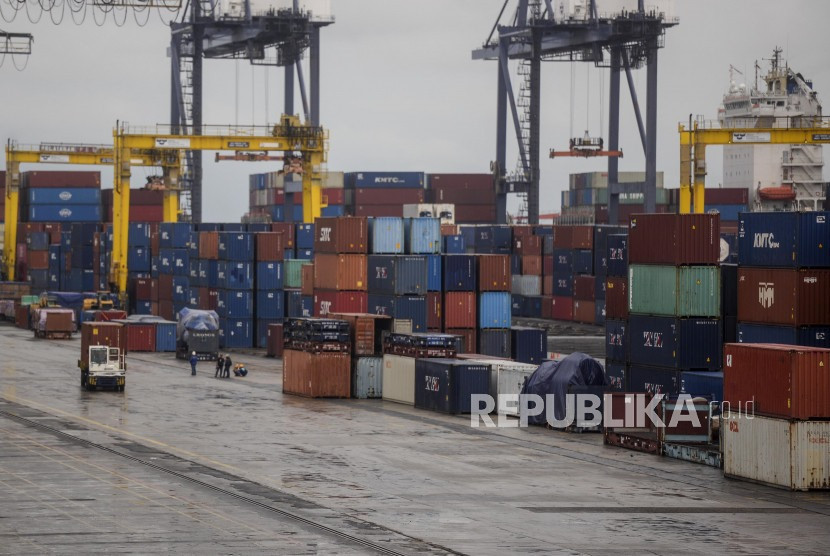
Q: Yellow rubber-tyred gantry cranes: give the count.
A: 3